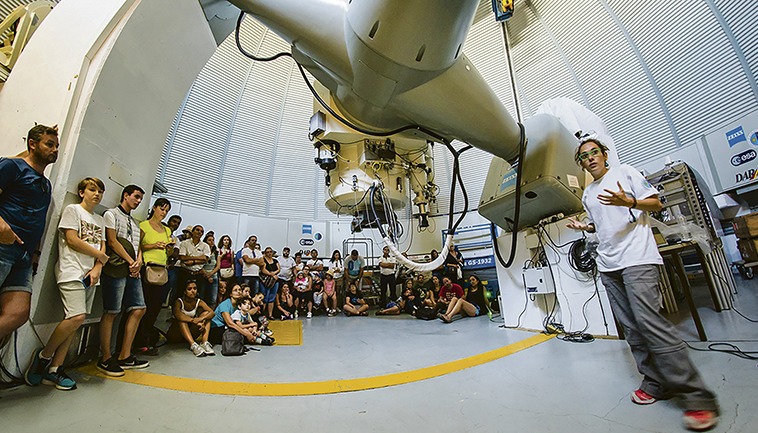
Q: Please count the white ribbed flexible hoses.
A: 1